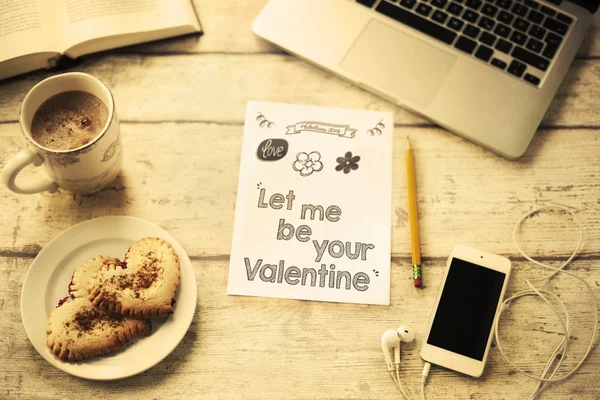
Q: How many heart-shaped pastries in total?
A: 2